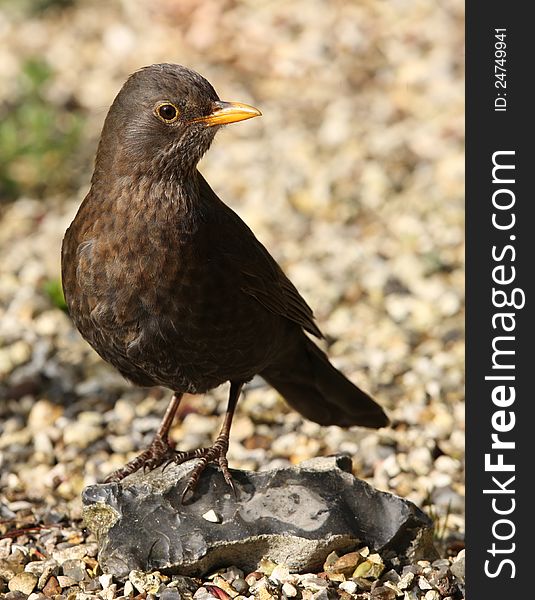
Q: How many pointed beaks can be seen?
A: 1